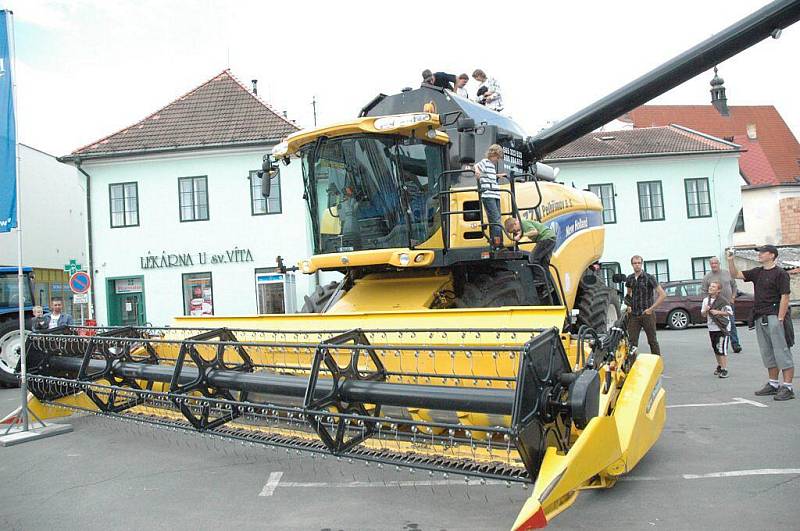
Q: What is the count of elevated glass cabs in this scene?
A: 1